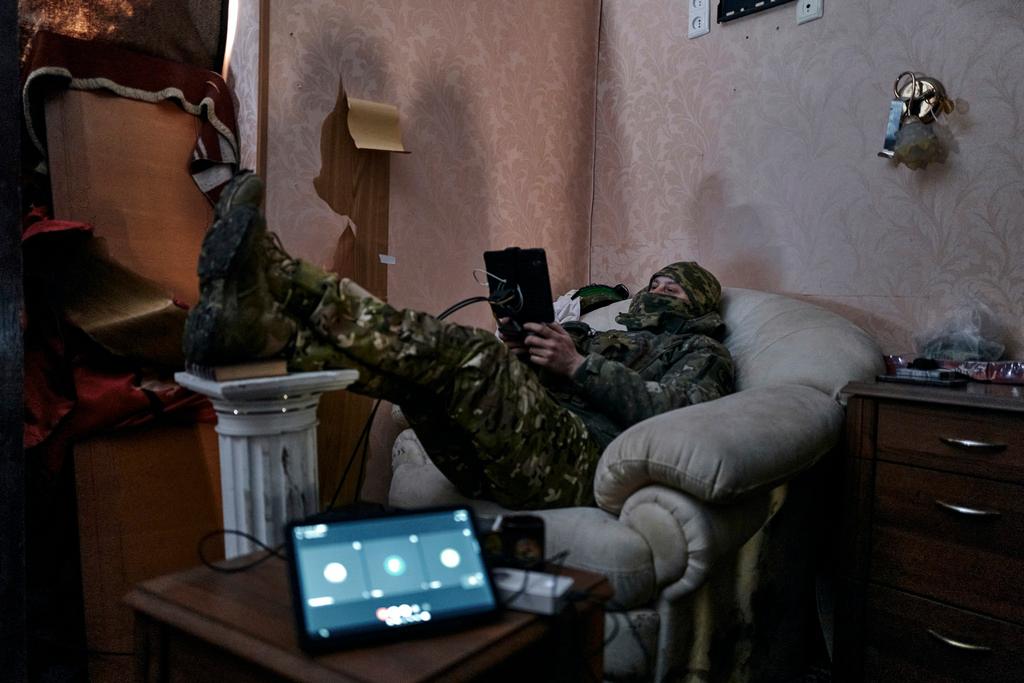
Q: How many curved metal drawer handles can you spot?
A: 3